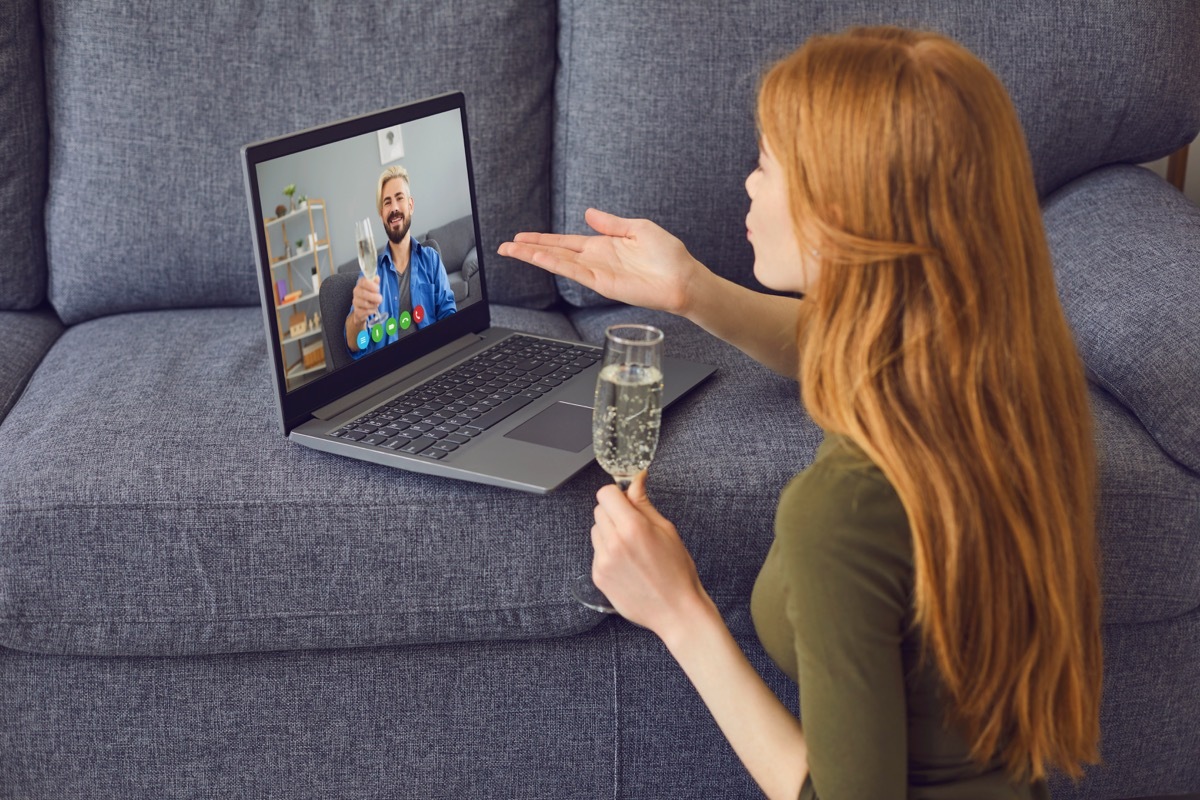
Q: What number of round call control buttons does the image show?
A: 5